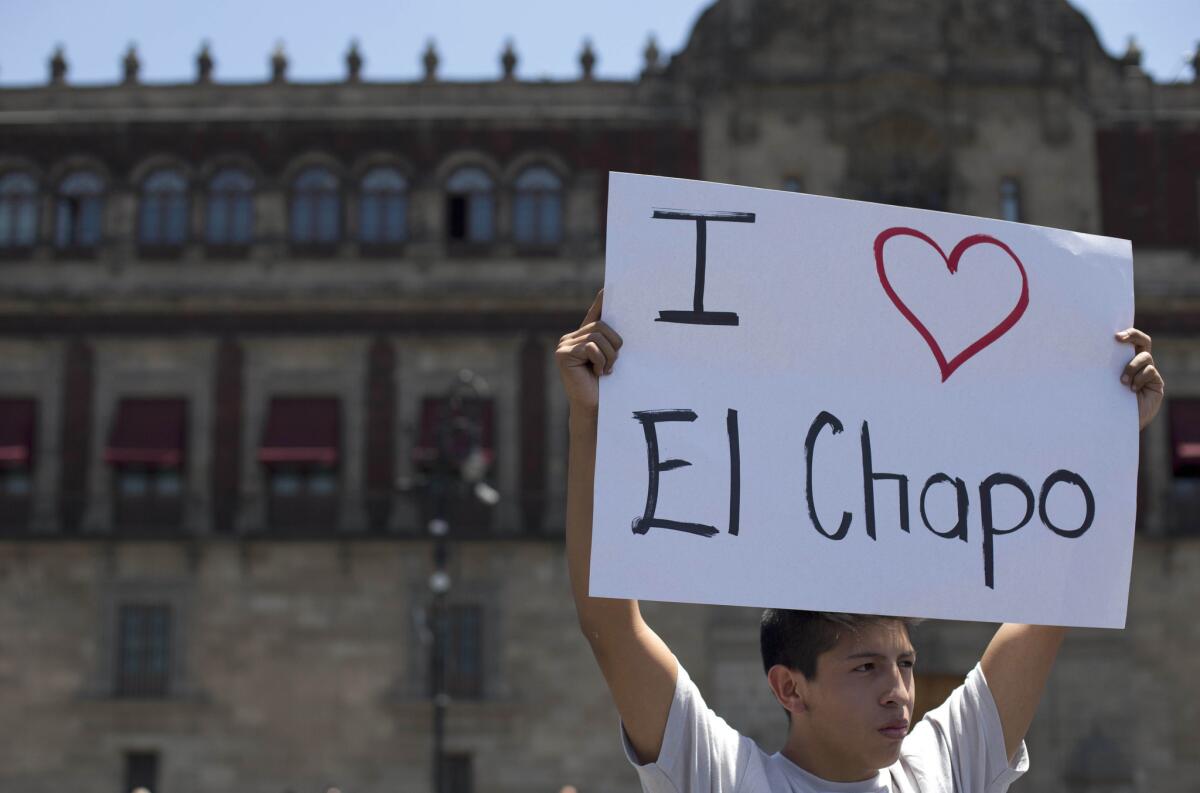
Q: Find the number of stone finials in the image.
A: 11